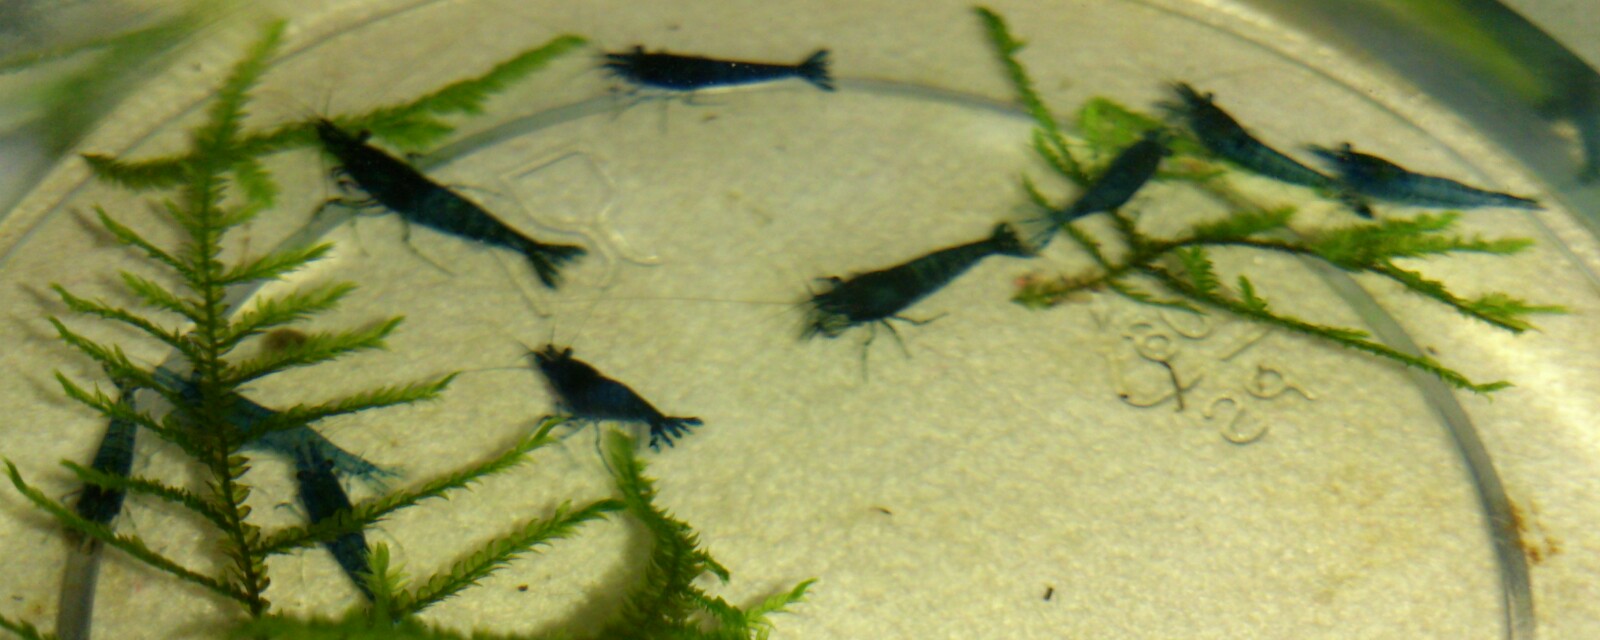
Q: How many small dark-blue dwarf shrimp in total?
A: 10